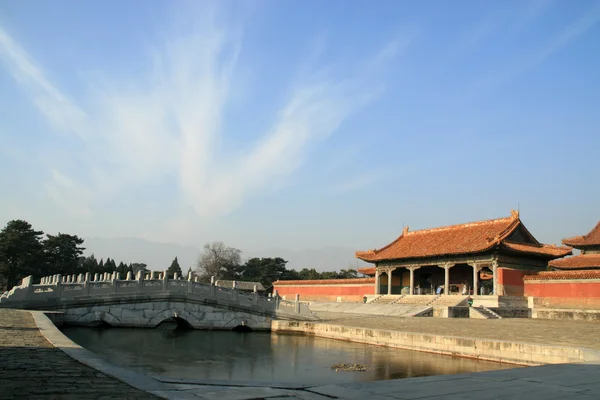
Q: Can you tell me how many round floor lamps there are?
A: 0